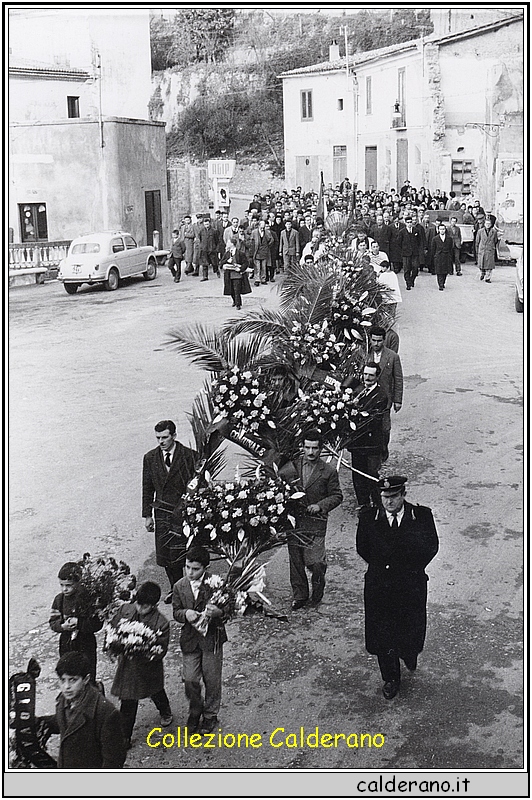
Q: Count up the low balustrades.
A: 1